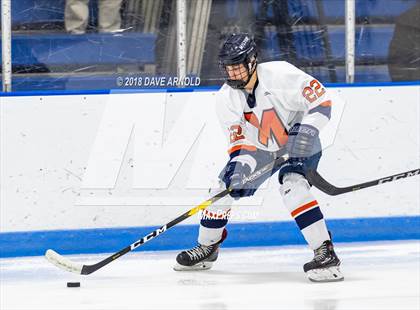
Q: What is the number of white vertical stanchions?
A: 3